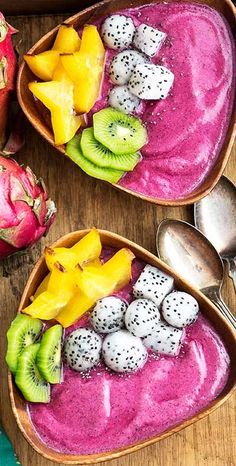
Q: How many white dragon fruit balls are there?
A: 8